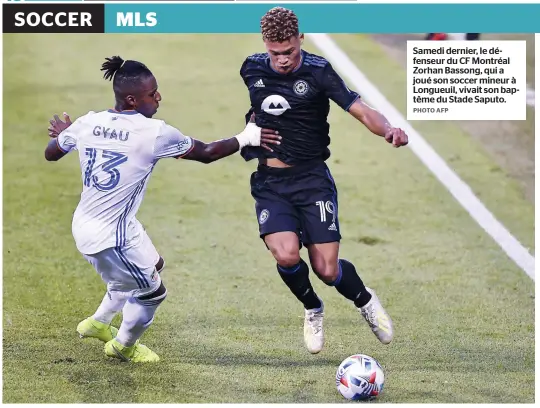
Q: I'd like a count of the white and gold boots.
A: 2